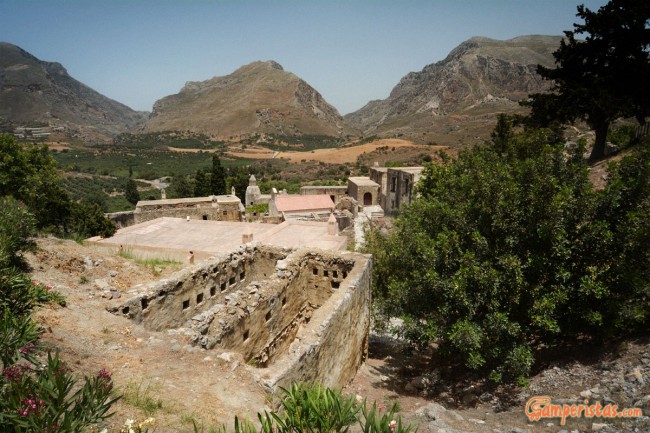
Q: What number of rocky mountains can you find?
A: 3